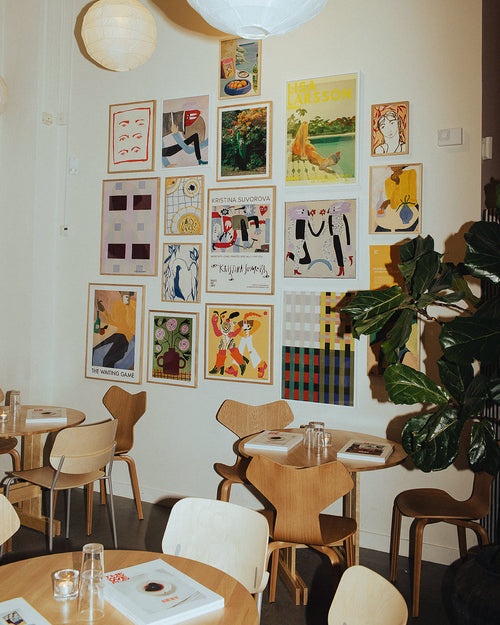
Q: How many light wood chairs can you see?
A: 4